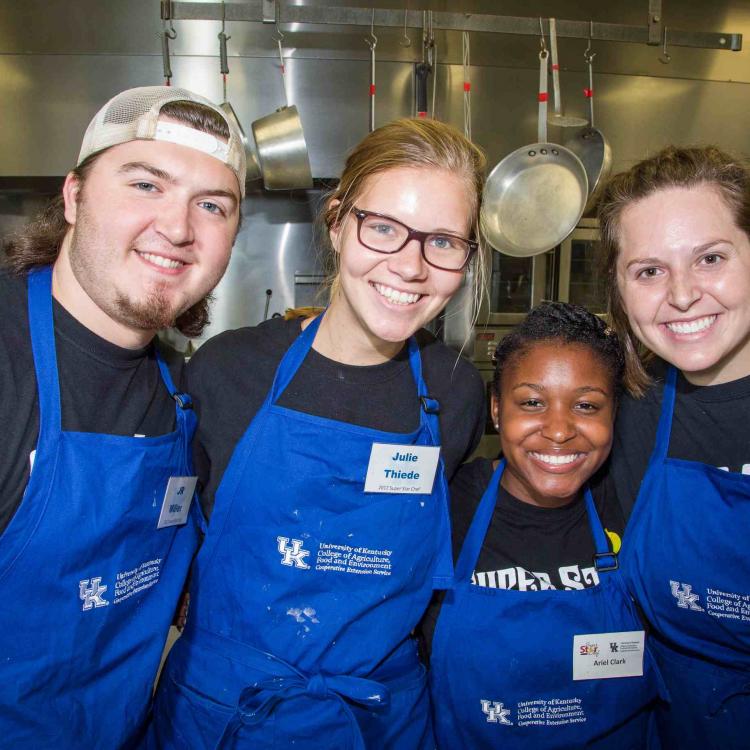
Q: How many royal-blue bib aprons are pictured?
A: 4